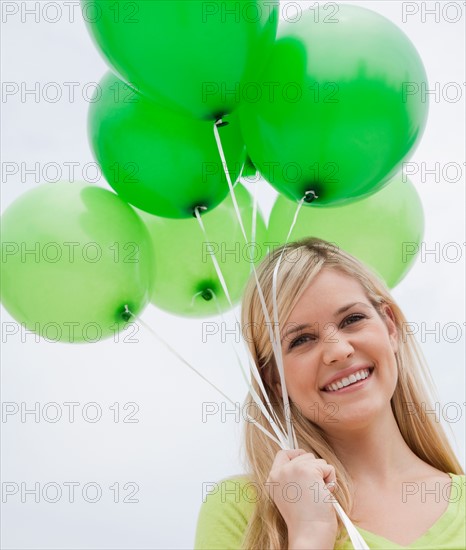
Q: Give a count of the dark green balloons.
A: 3